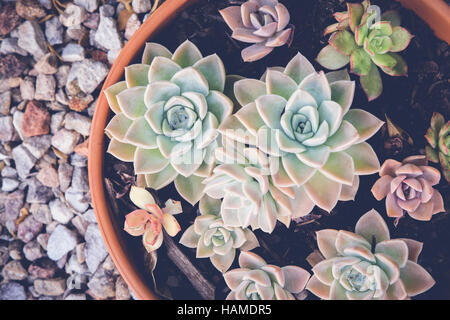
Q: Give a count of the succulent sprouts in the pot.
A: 11